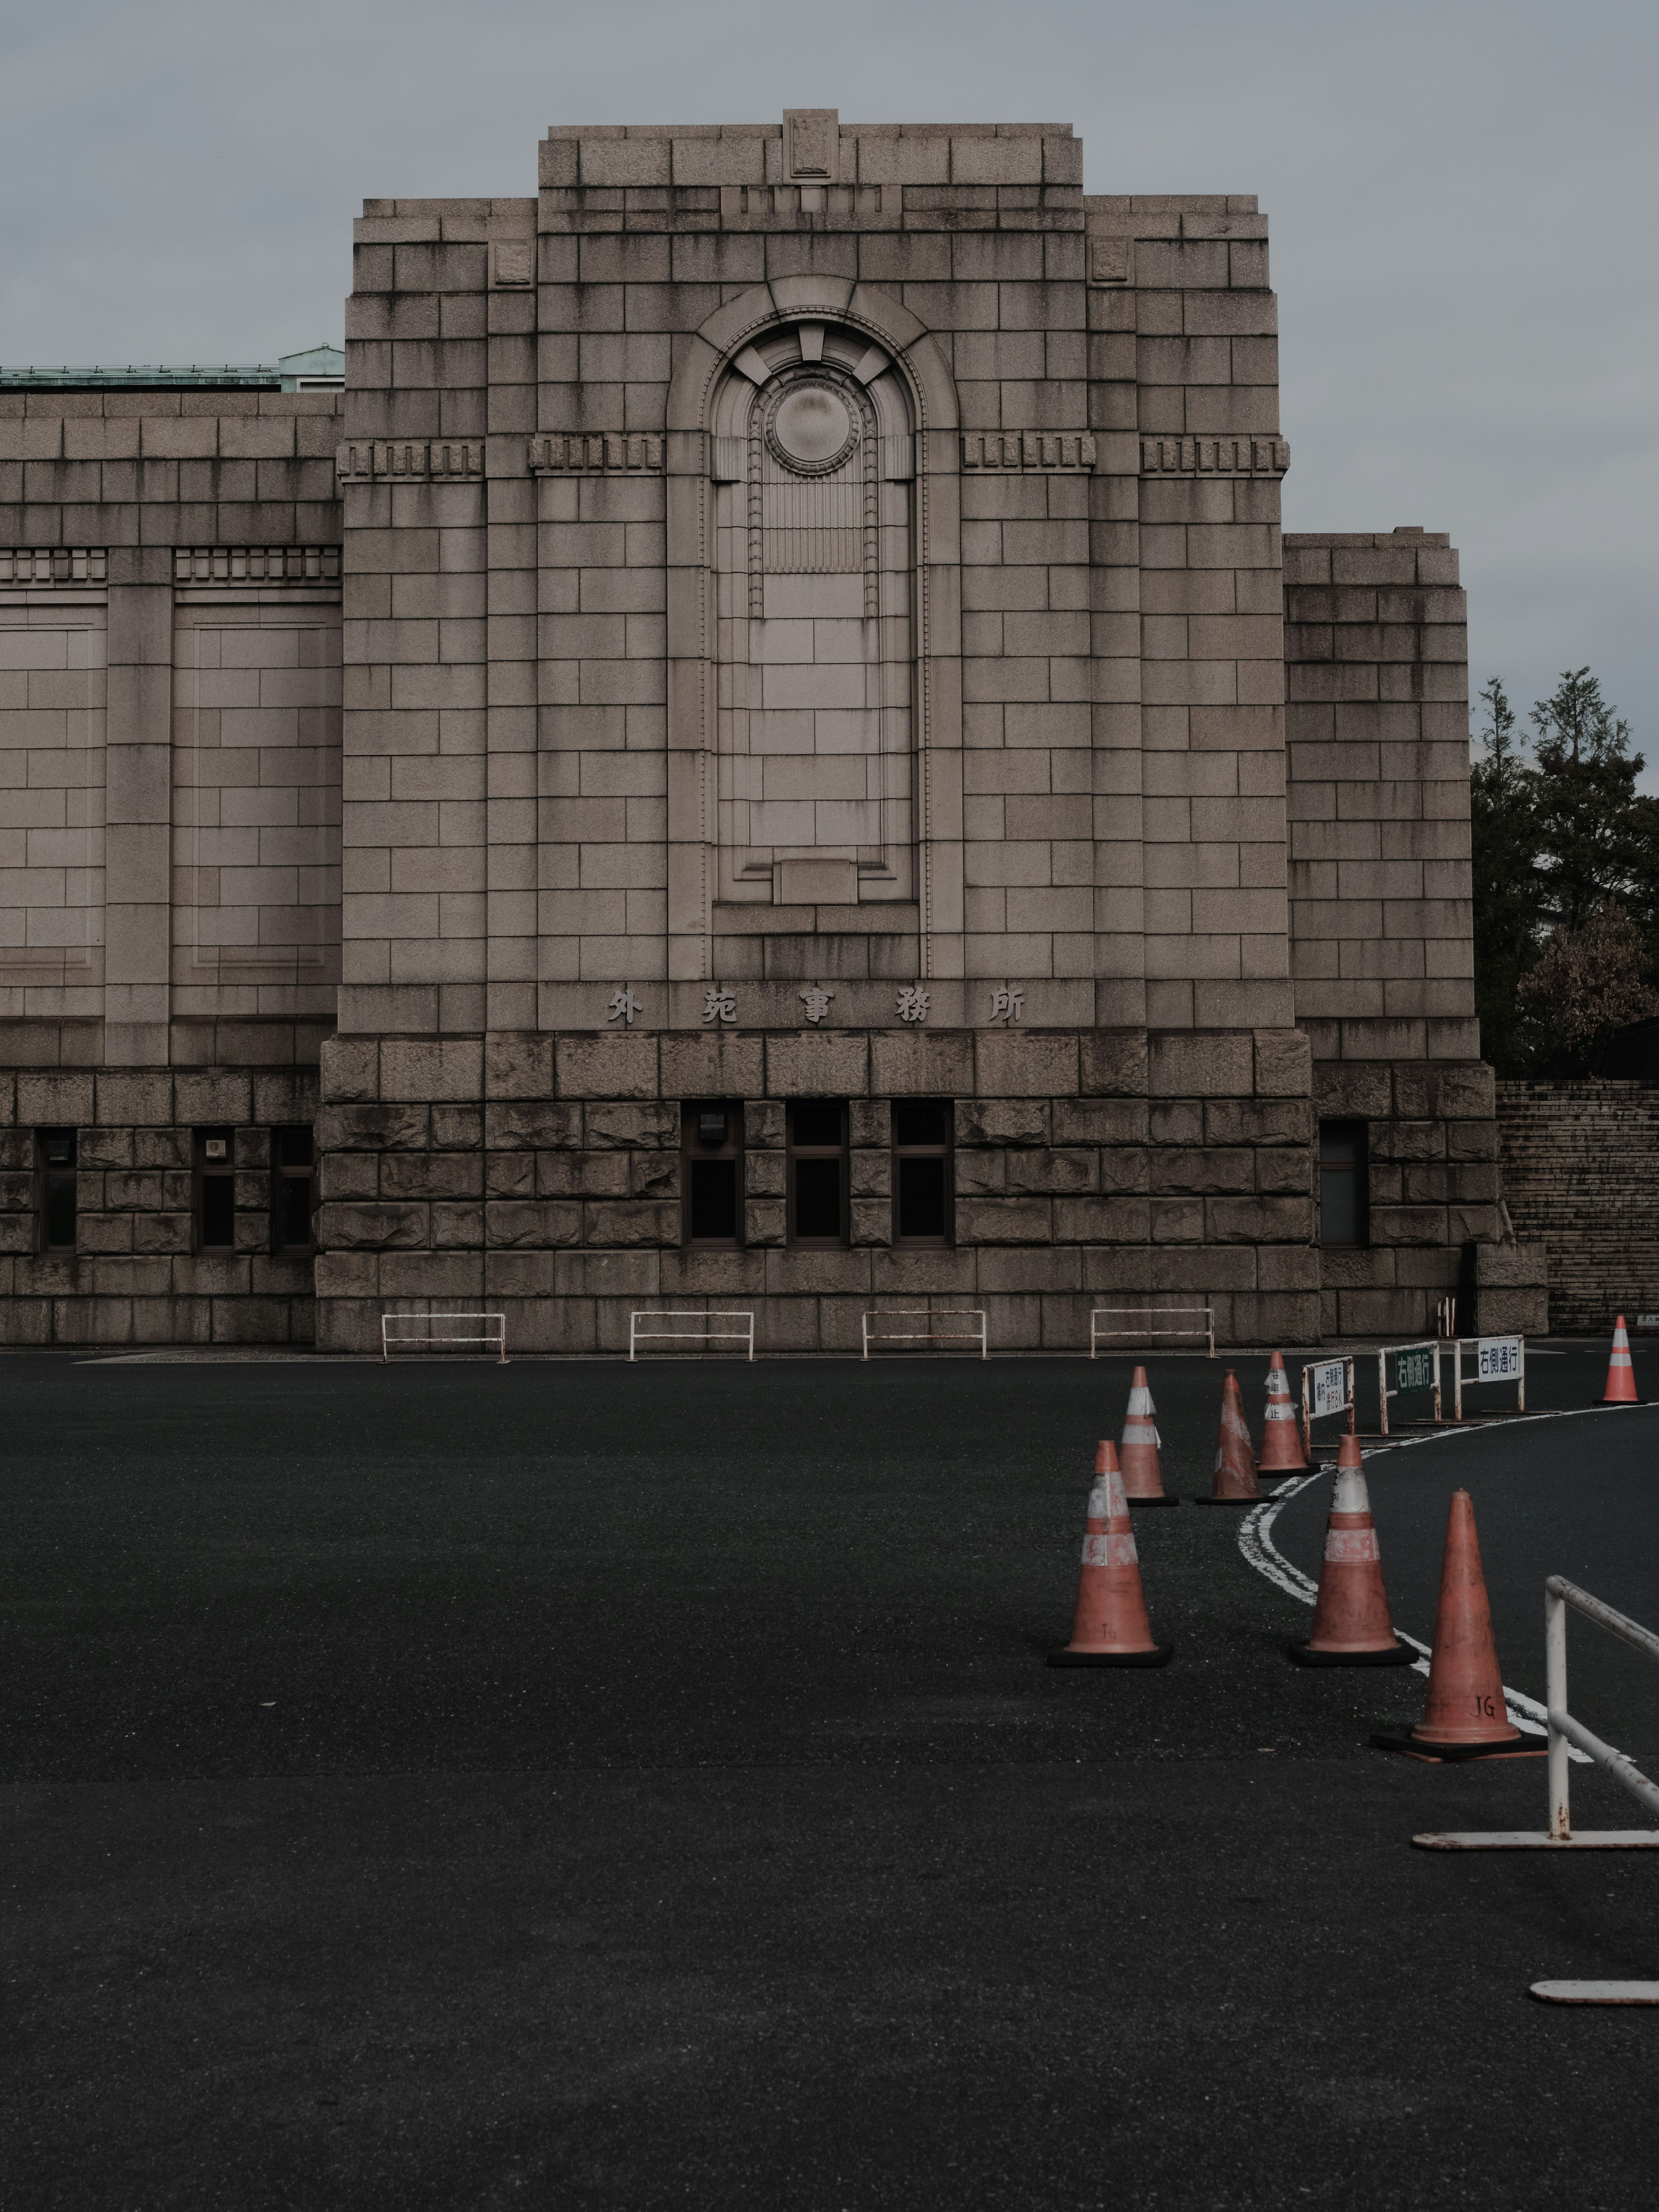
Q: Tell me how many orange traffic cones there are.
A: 7